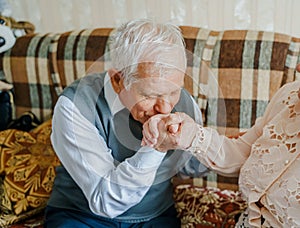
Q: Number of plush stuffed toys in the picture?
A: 1